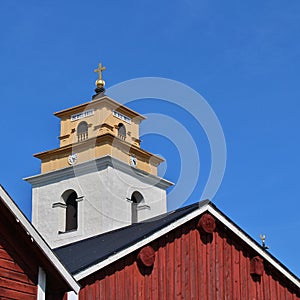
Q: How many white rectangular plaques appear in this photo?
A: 2